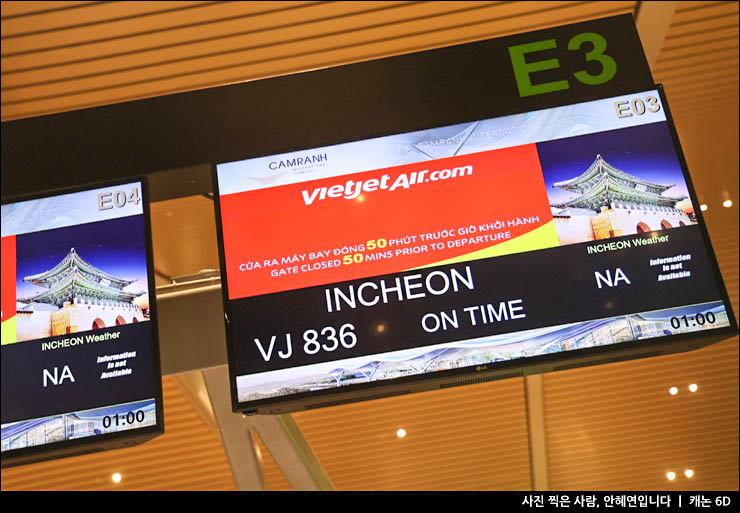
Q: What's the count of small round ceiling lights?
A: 8